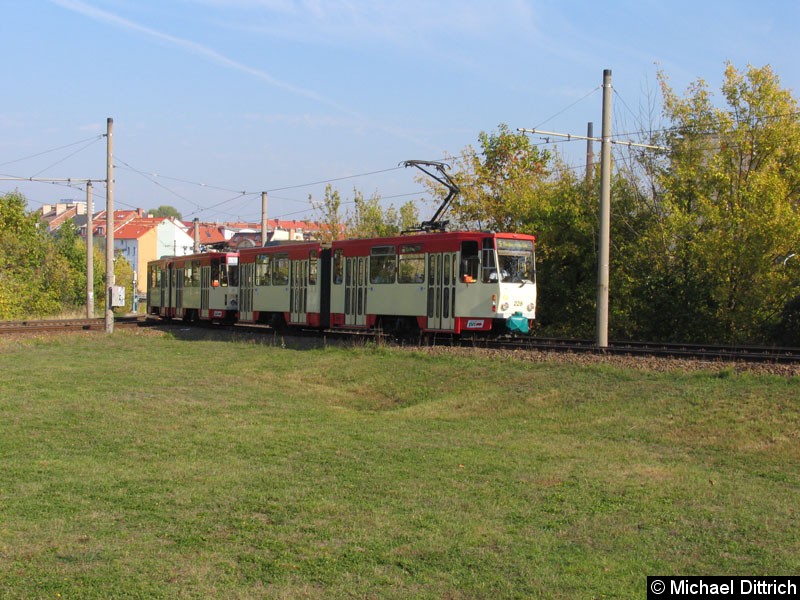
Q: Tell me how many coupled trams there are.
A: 2